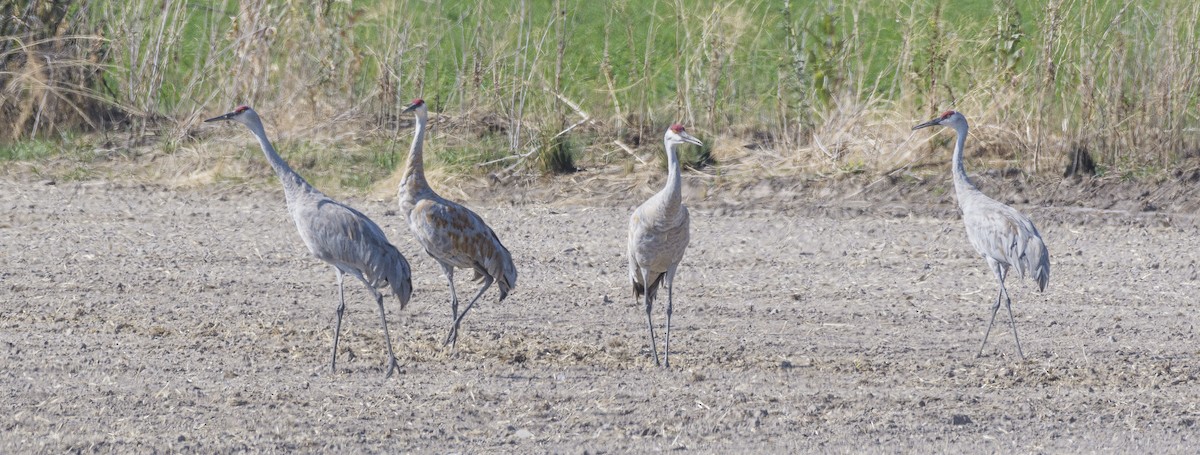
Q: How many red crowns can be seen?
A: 4